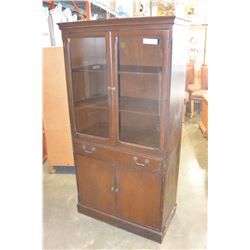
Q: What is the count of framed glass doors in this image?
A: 2